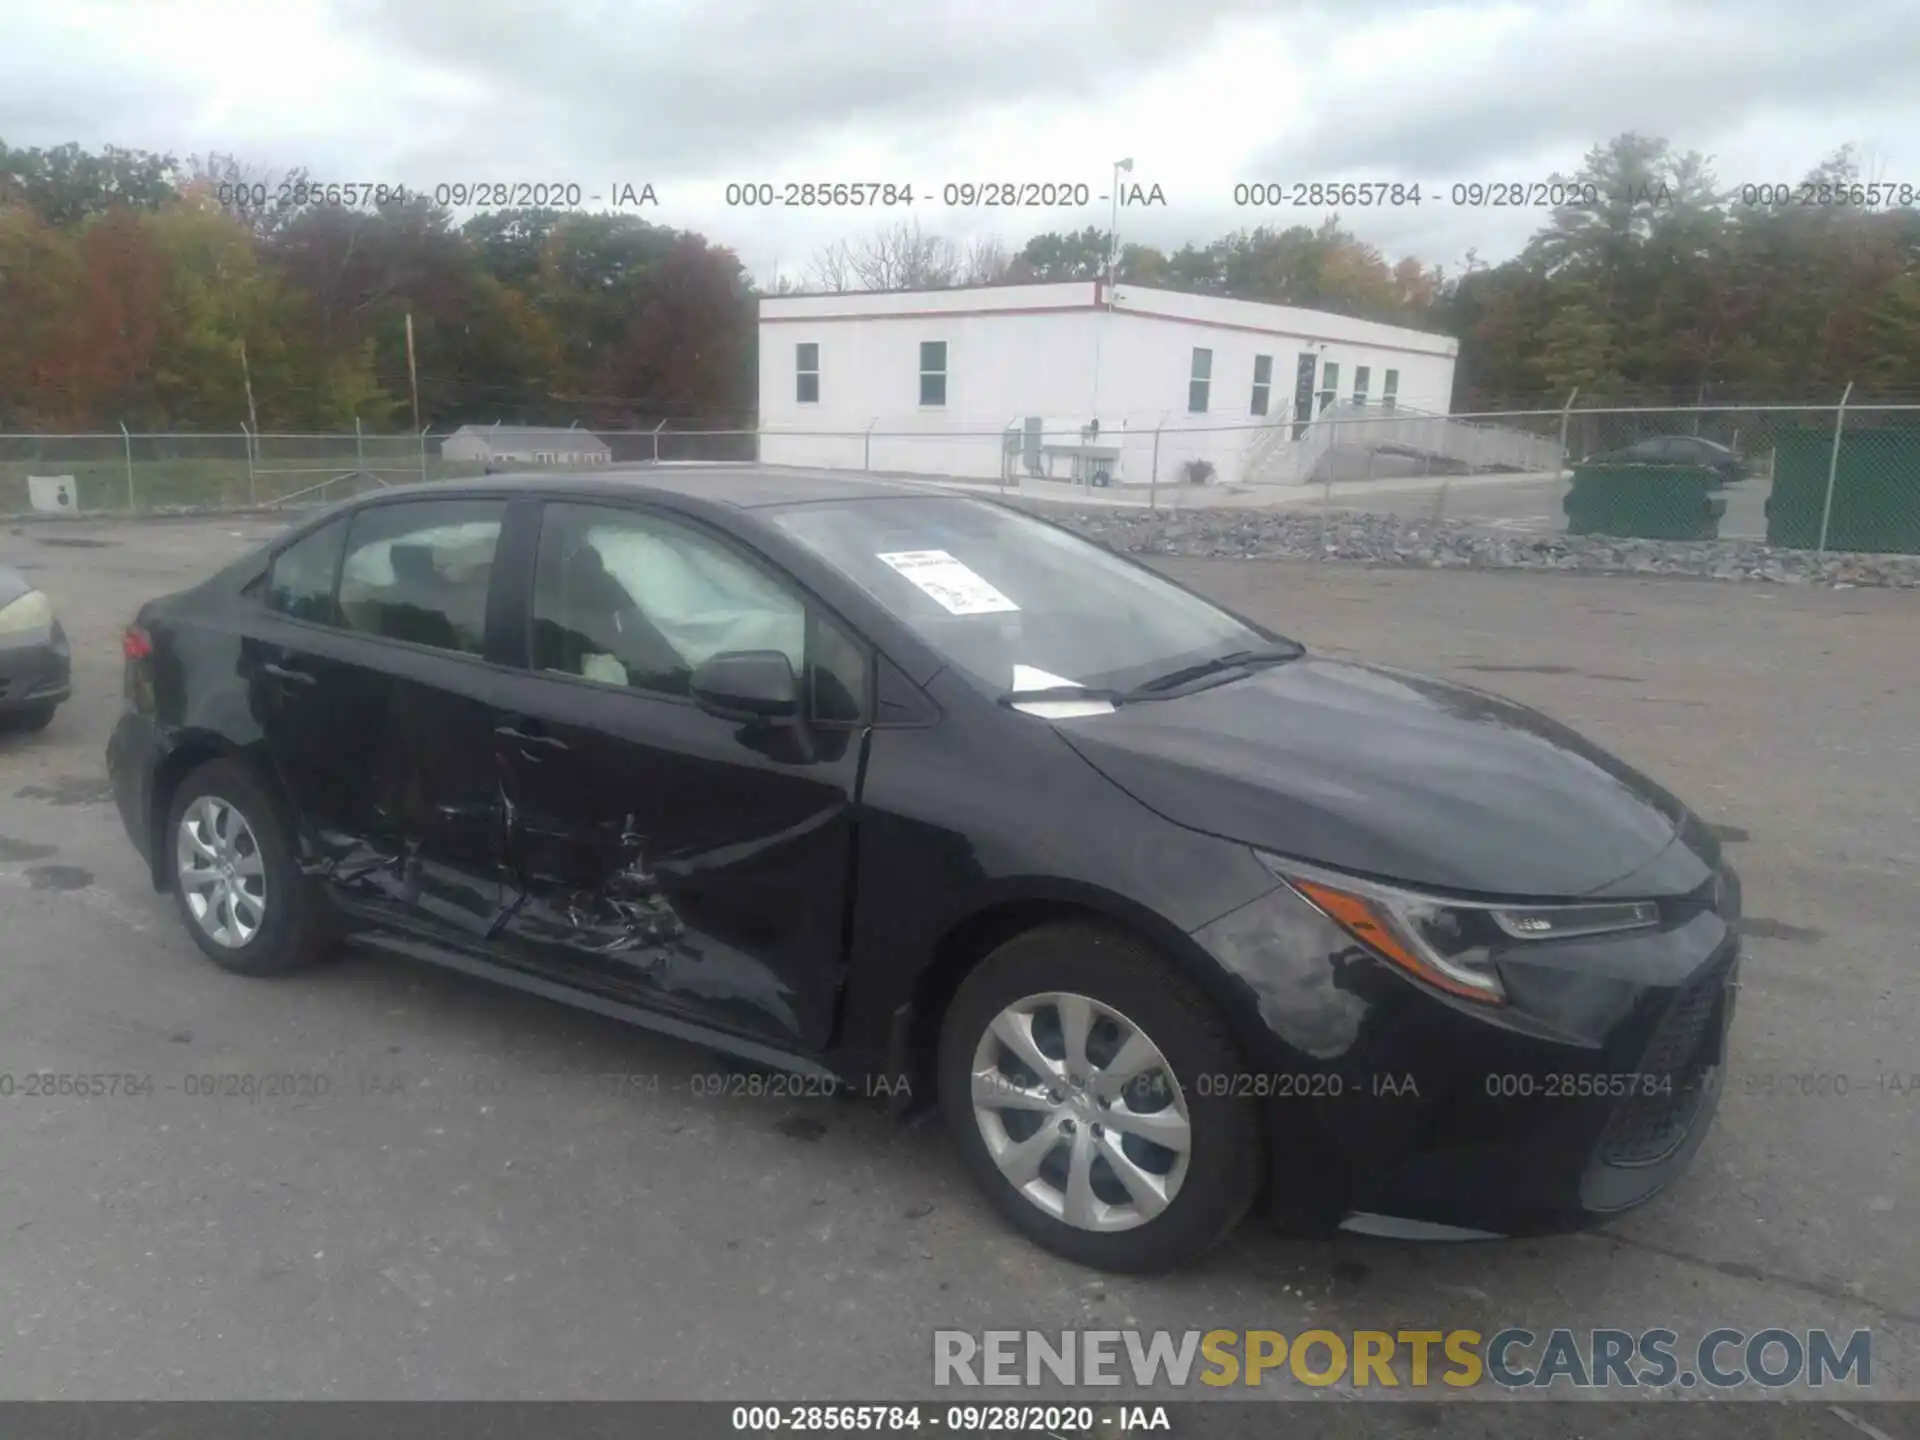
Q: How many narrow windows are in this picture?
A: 7